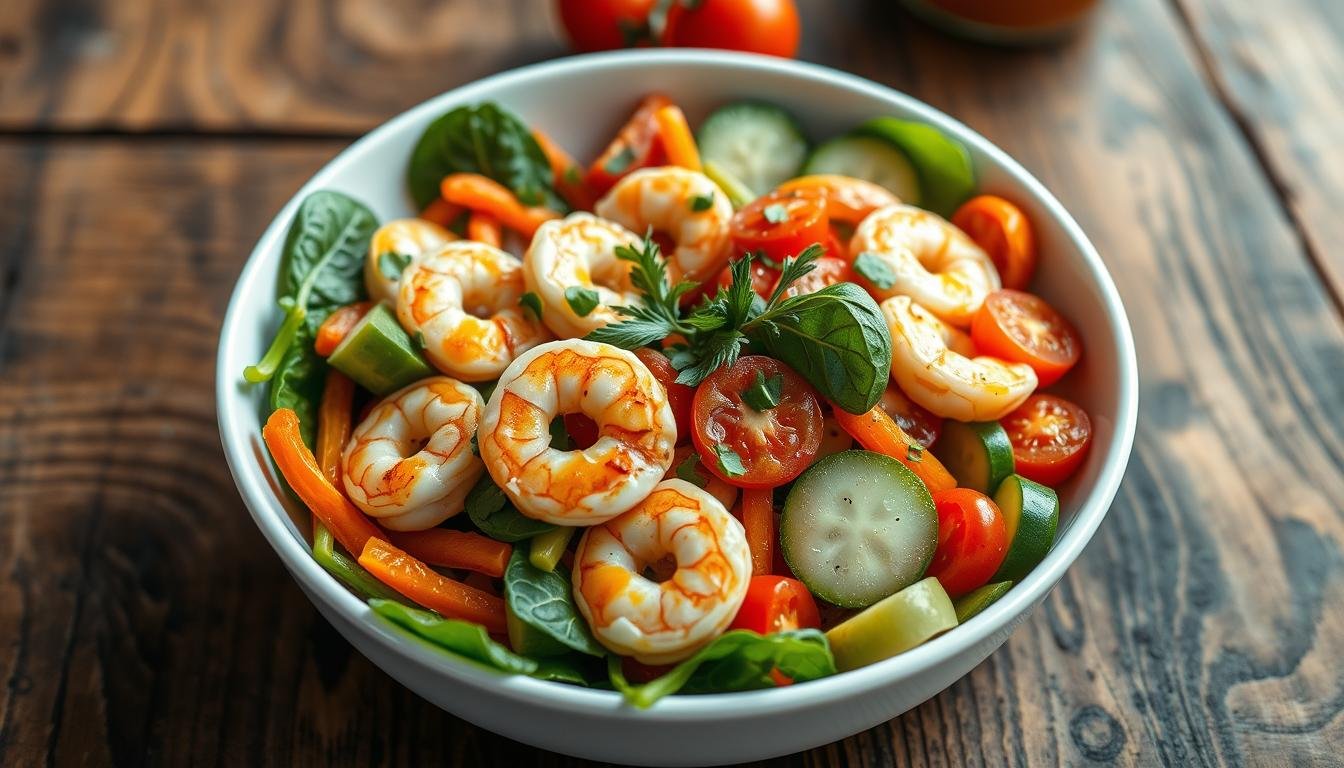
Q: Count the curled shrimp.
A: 9